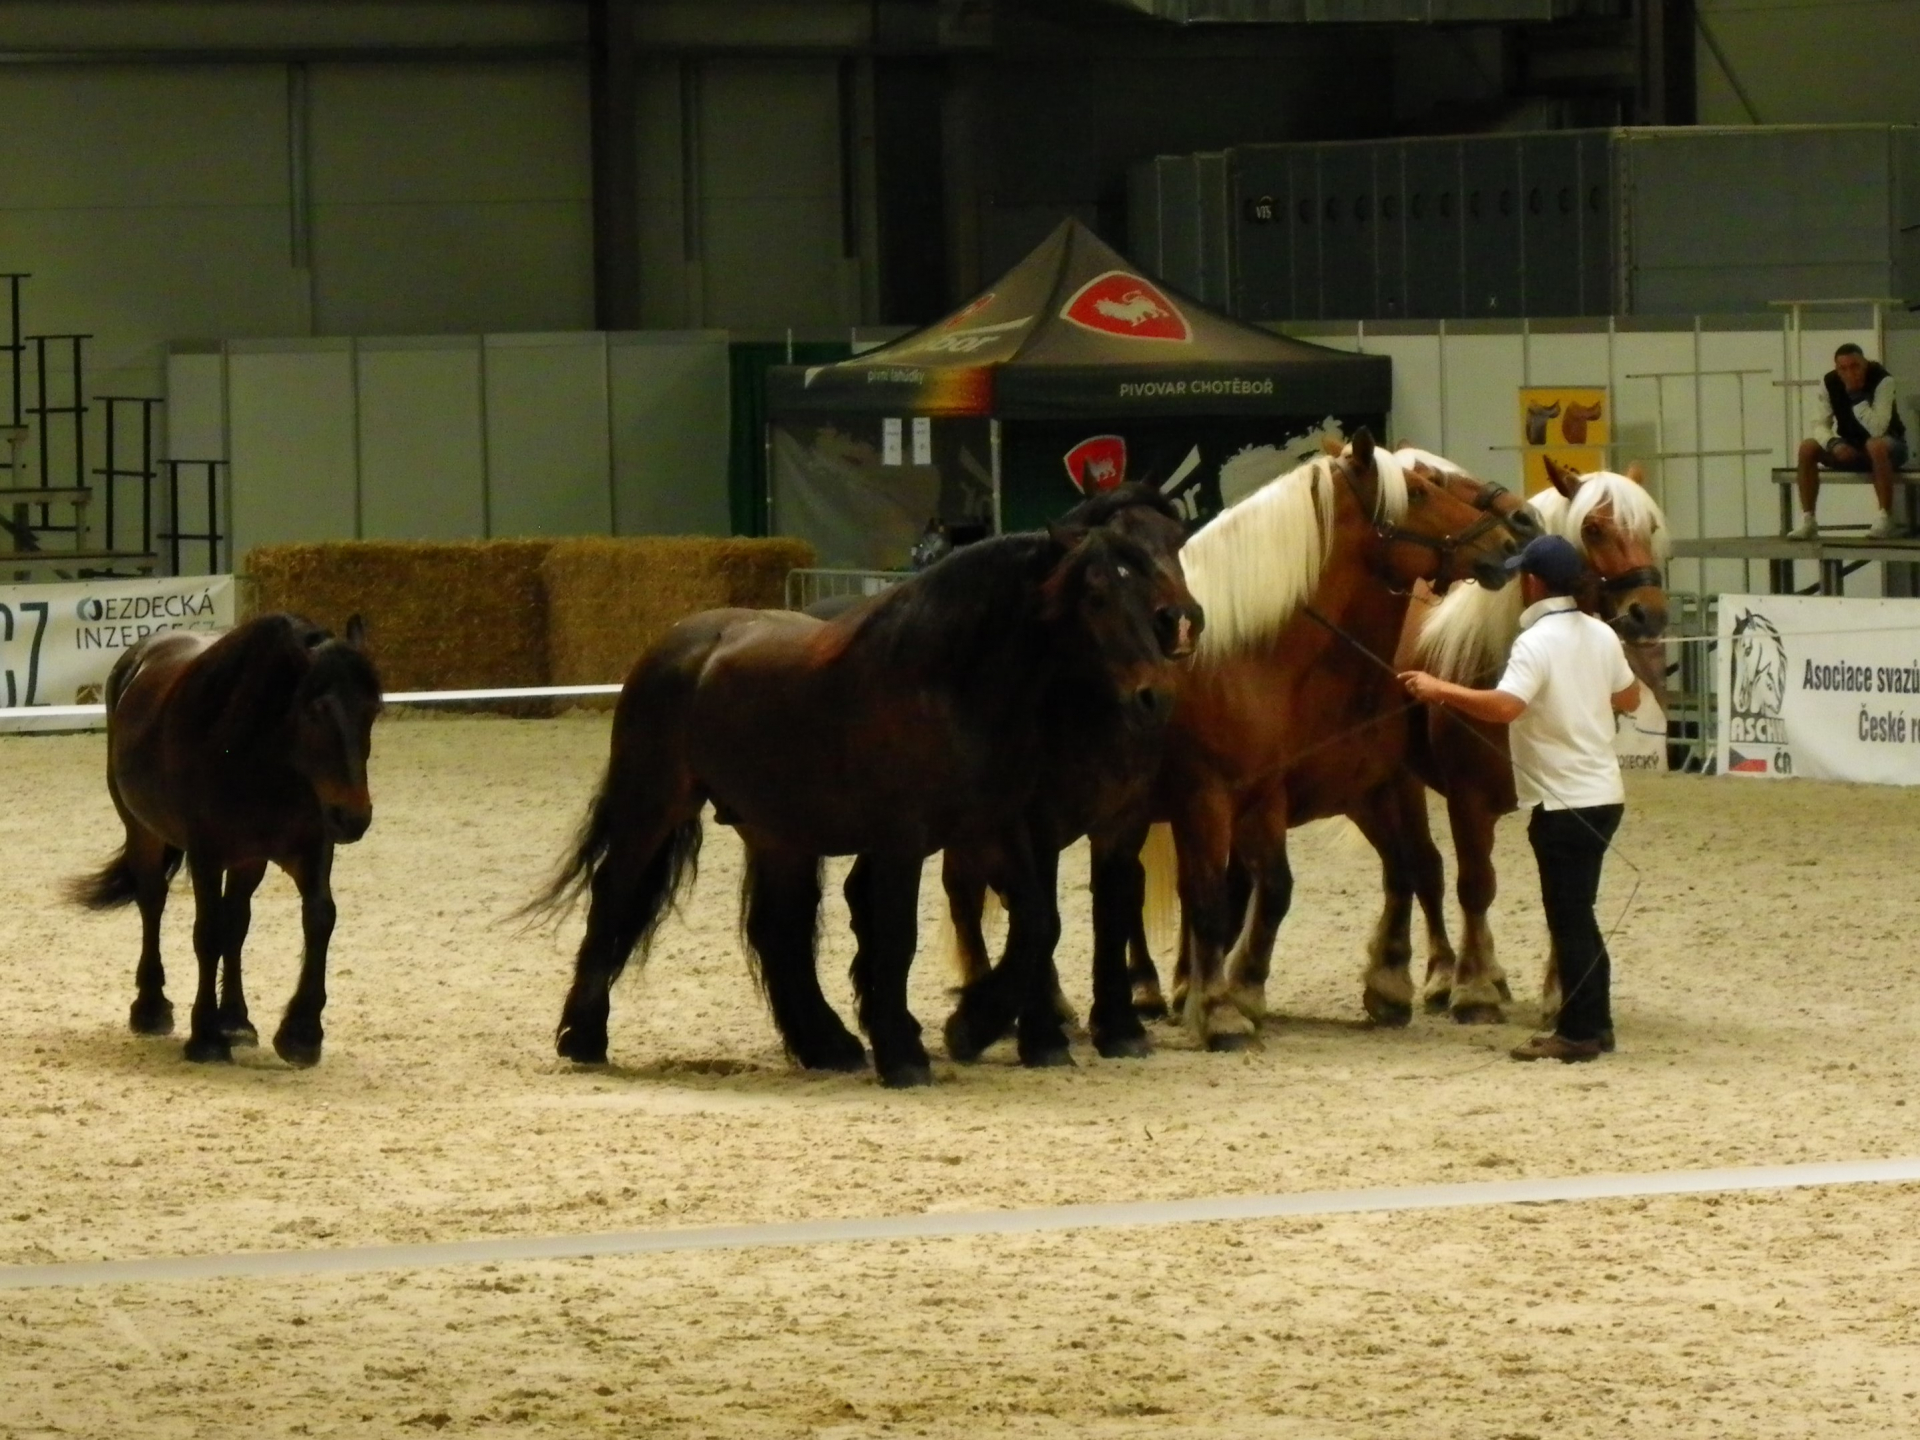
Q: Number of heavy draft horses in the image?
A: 6